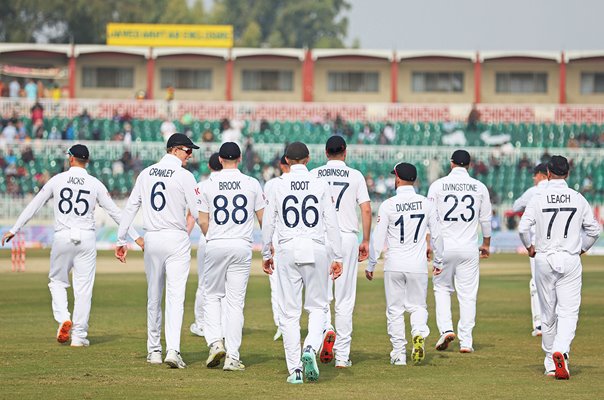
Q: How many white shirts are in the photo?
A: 11